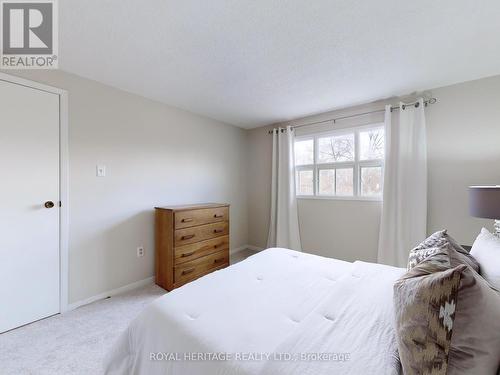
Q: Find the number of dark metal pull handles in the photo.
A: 8